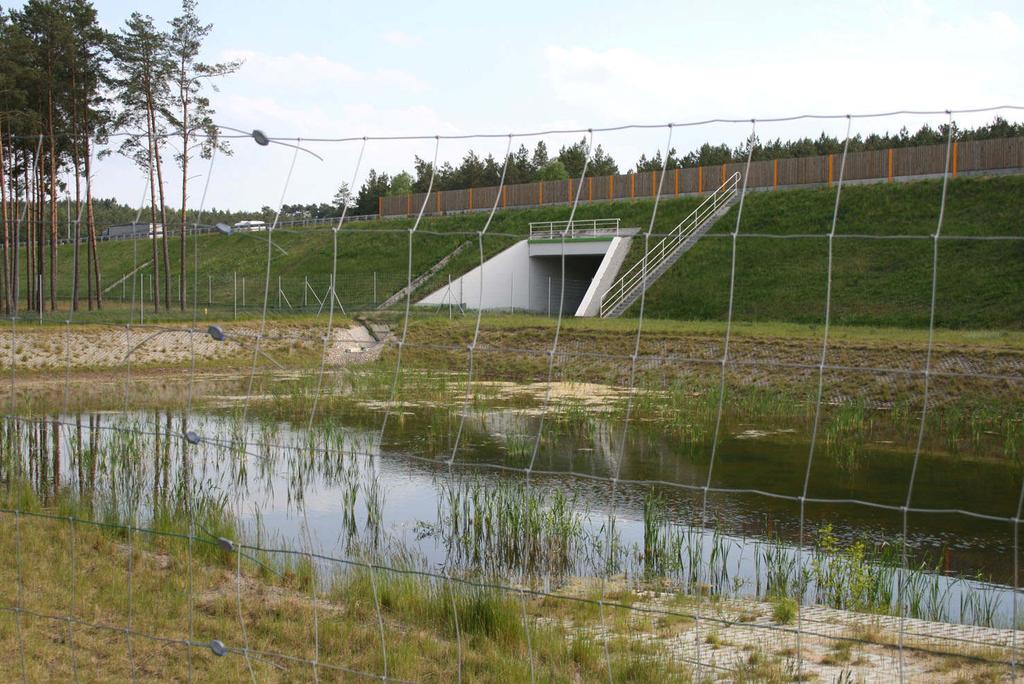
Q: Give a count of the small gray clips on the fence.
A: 6